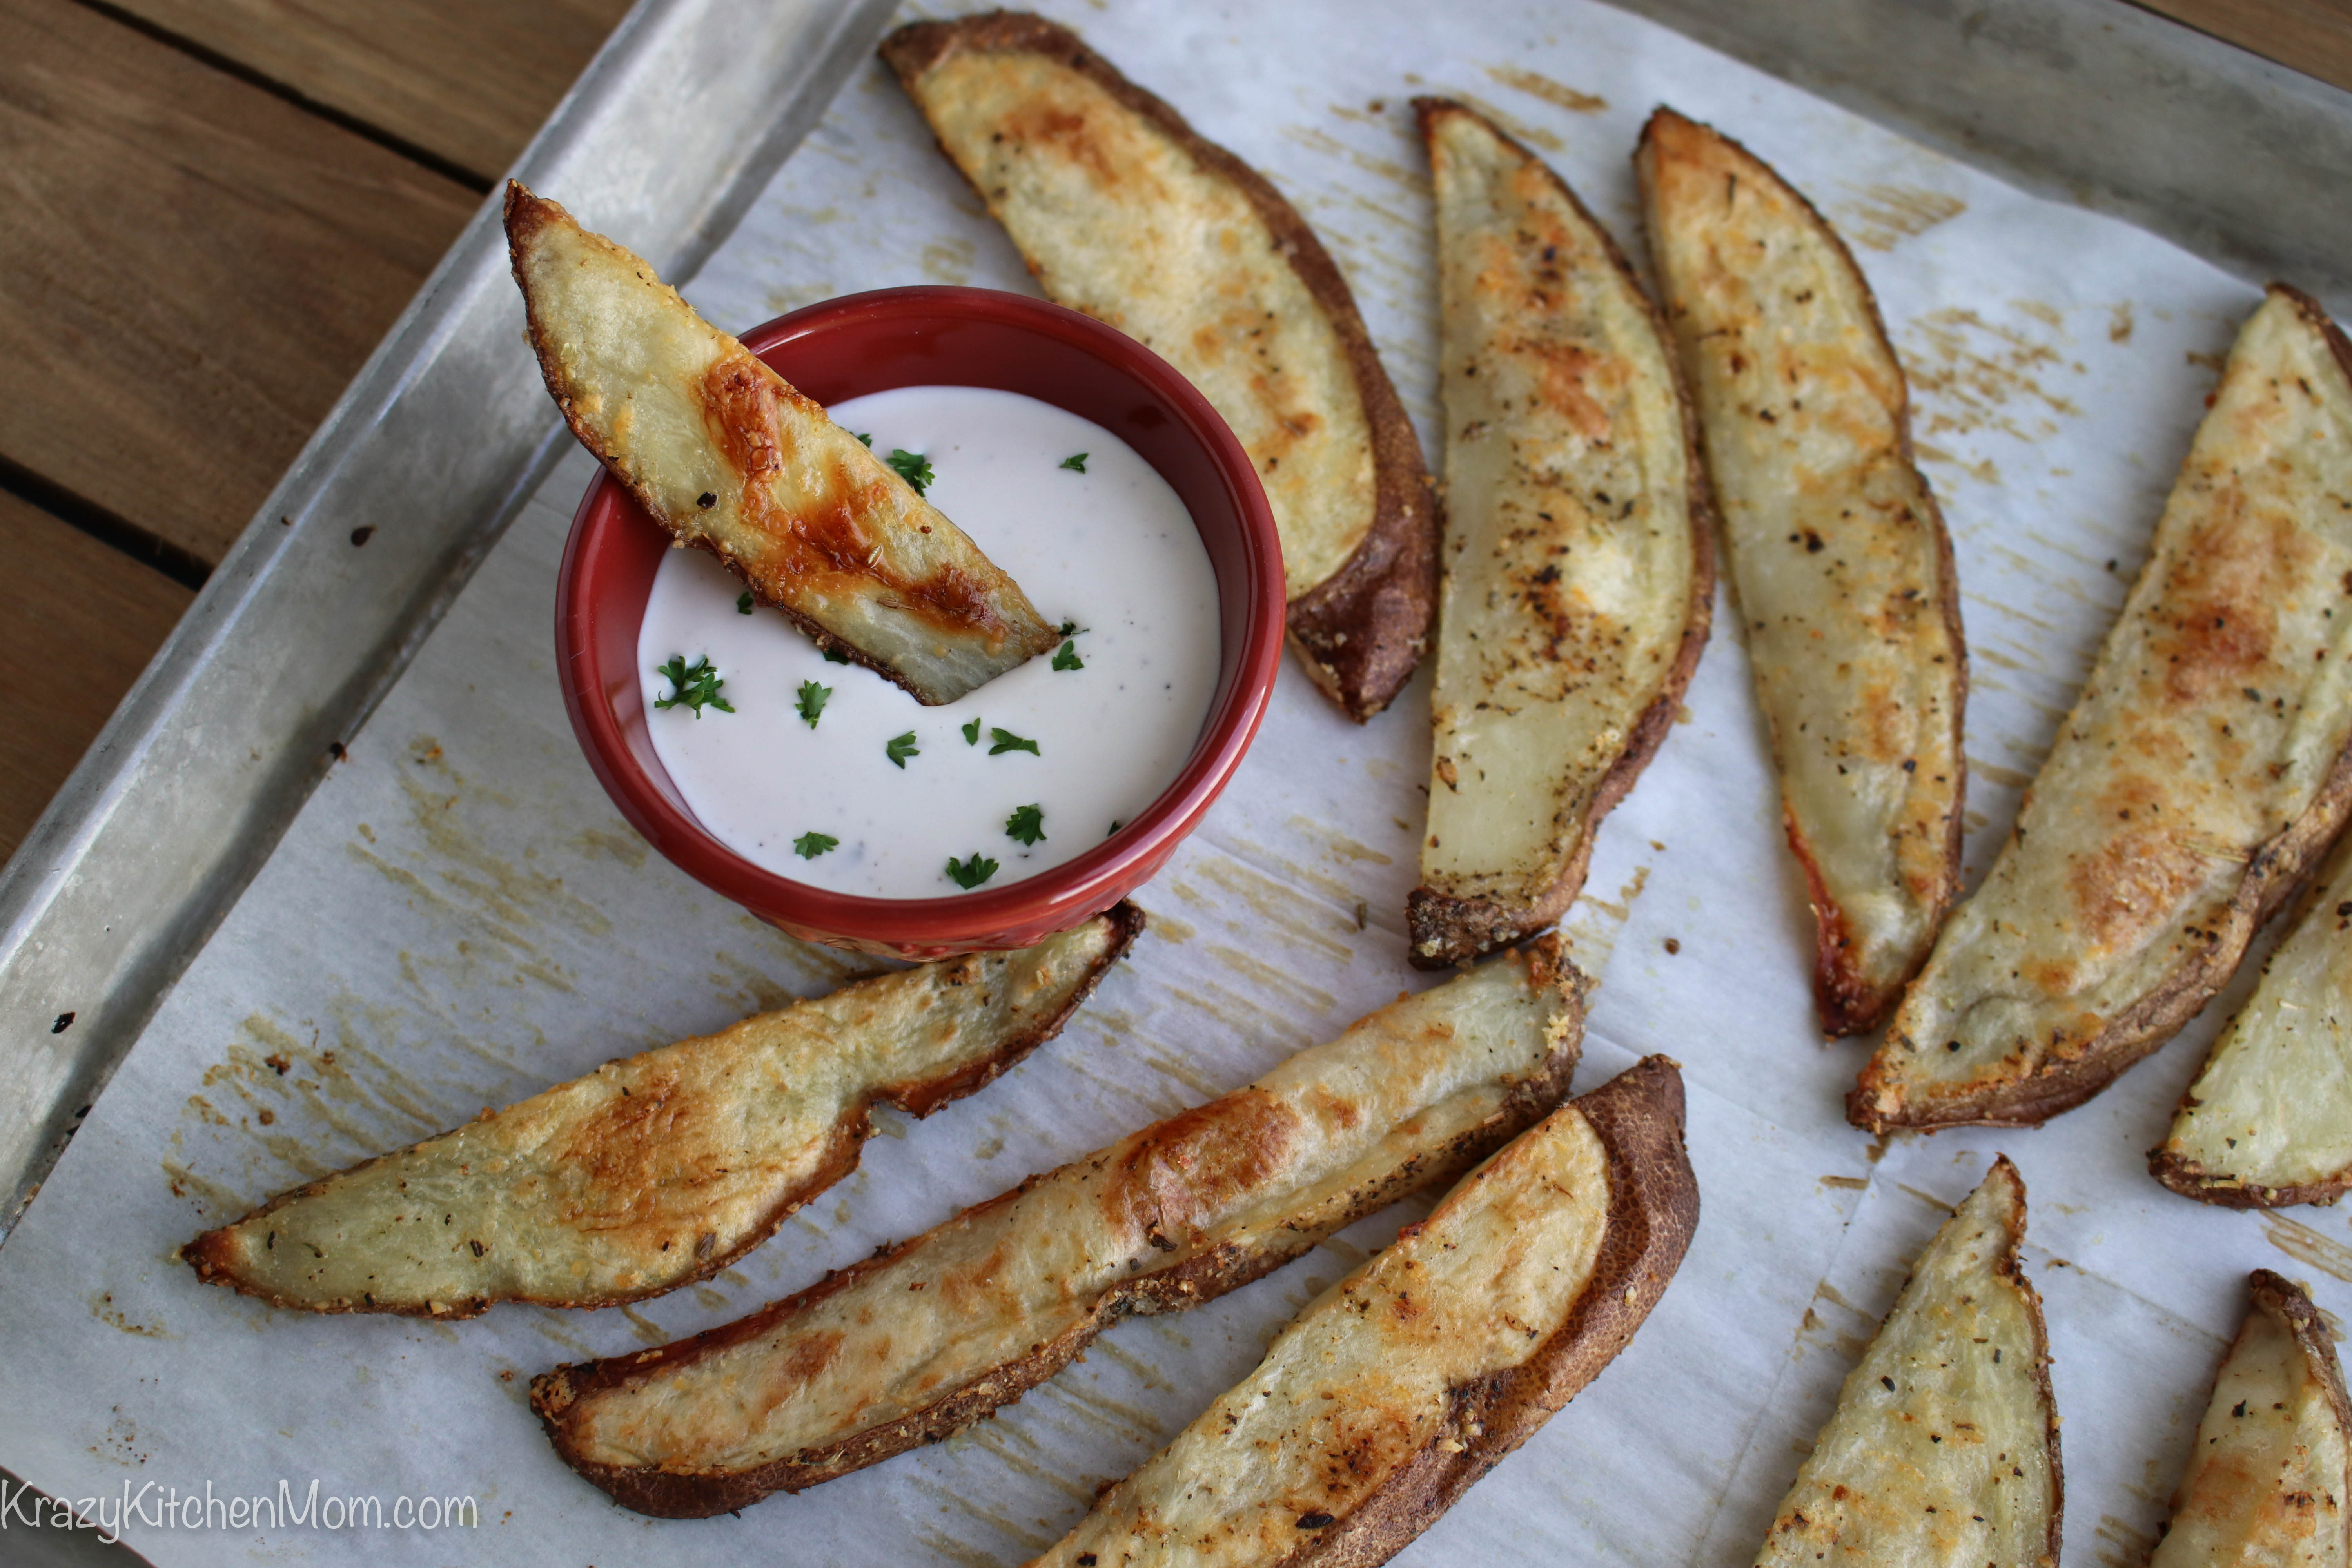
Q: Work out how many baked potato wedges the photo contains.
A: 11